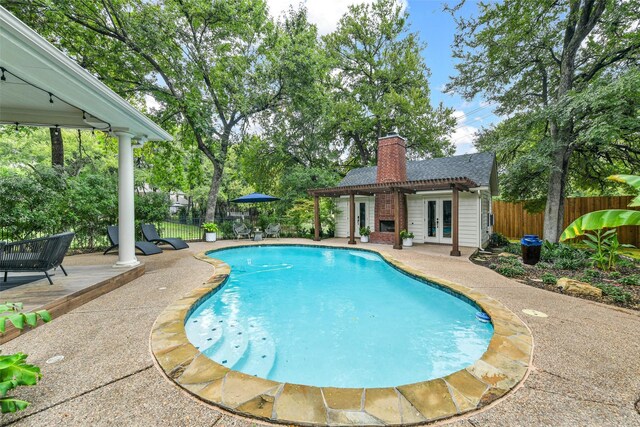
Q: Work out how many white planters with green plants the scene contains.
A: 3